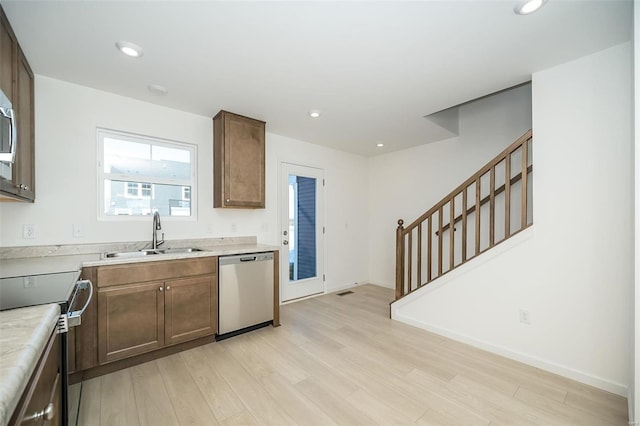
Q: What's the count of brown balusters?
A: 10